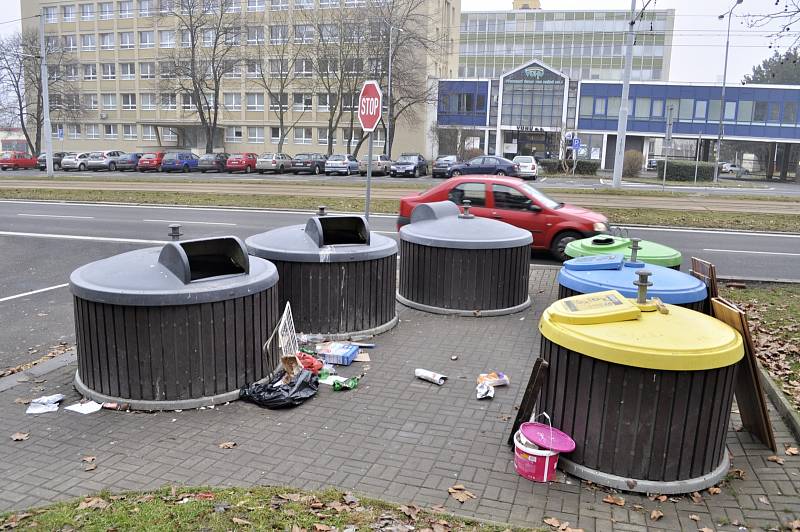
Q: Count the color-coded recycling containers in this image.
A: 3